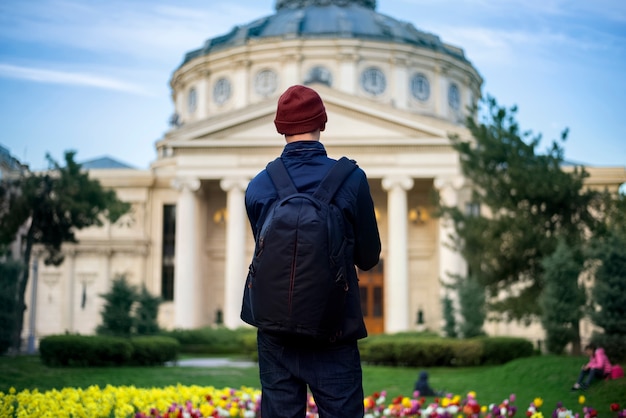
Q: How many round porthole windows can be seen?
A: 7